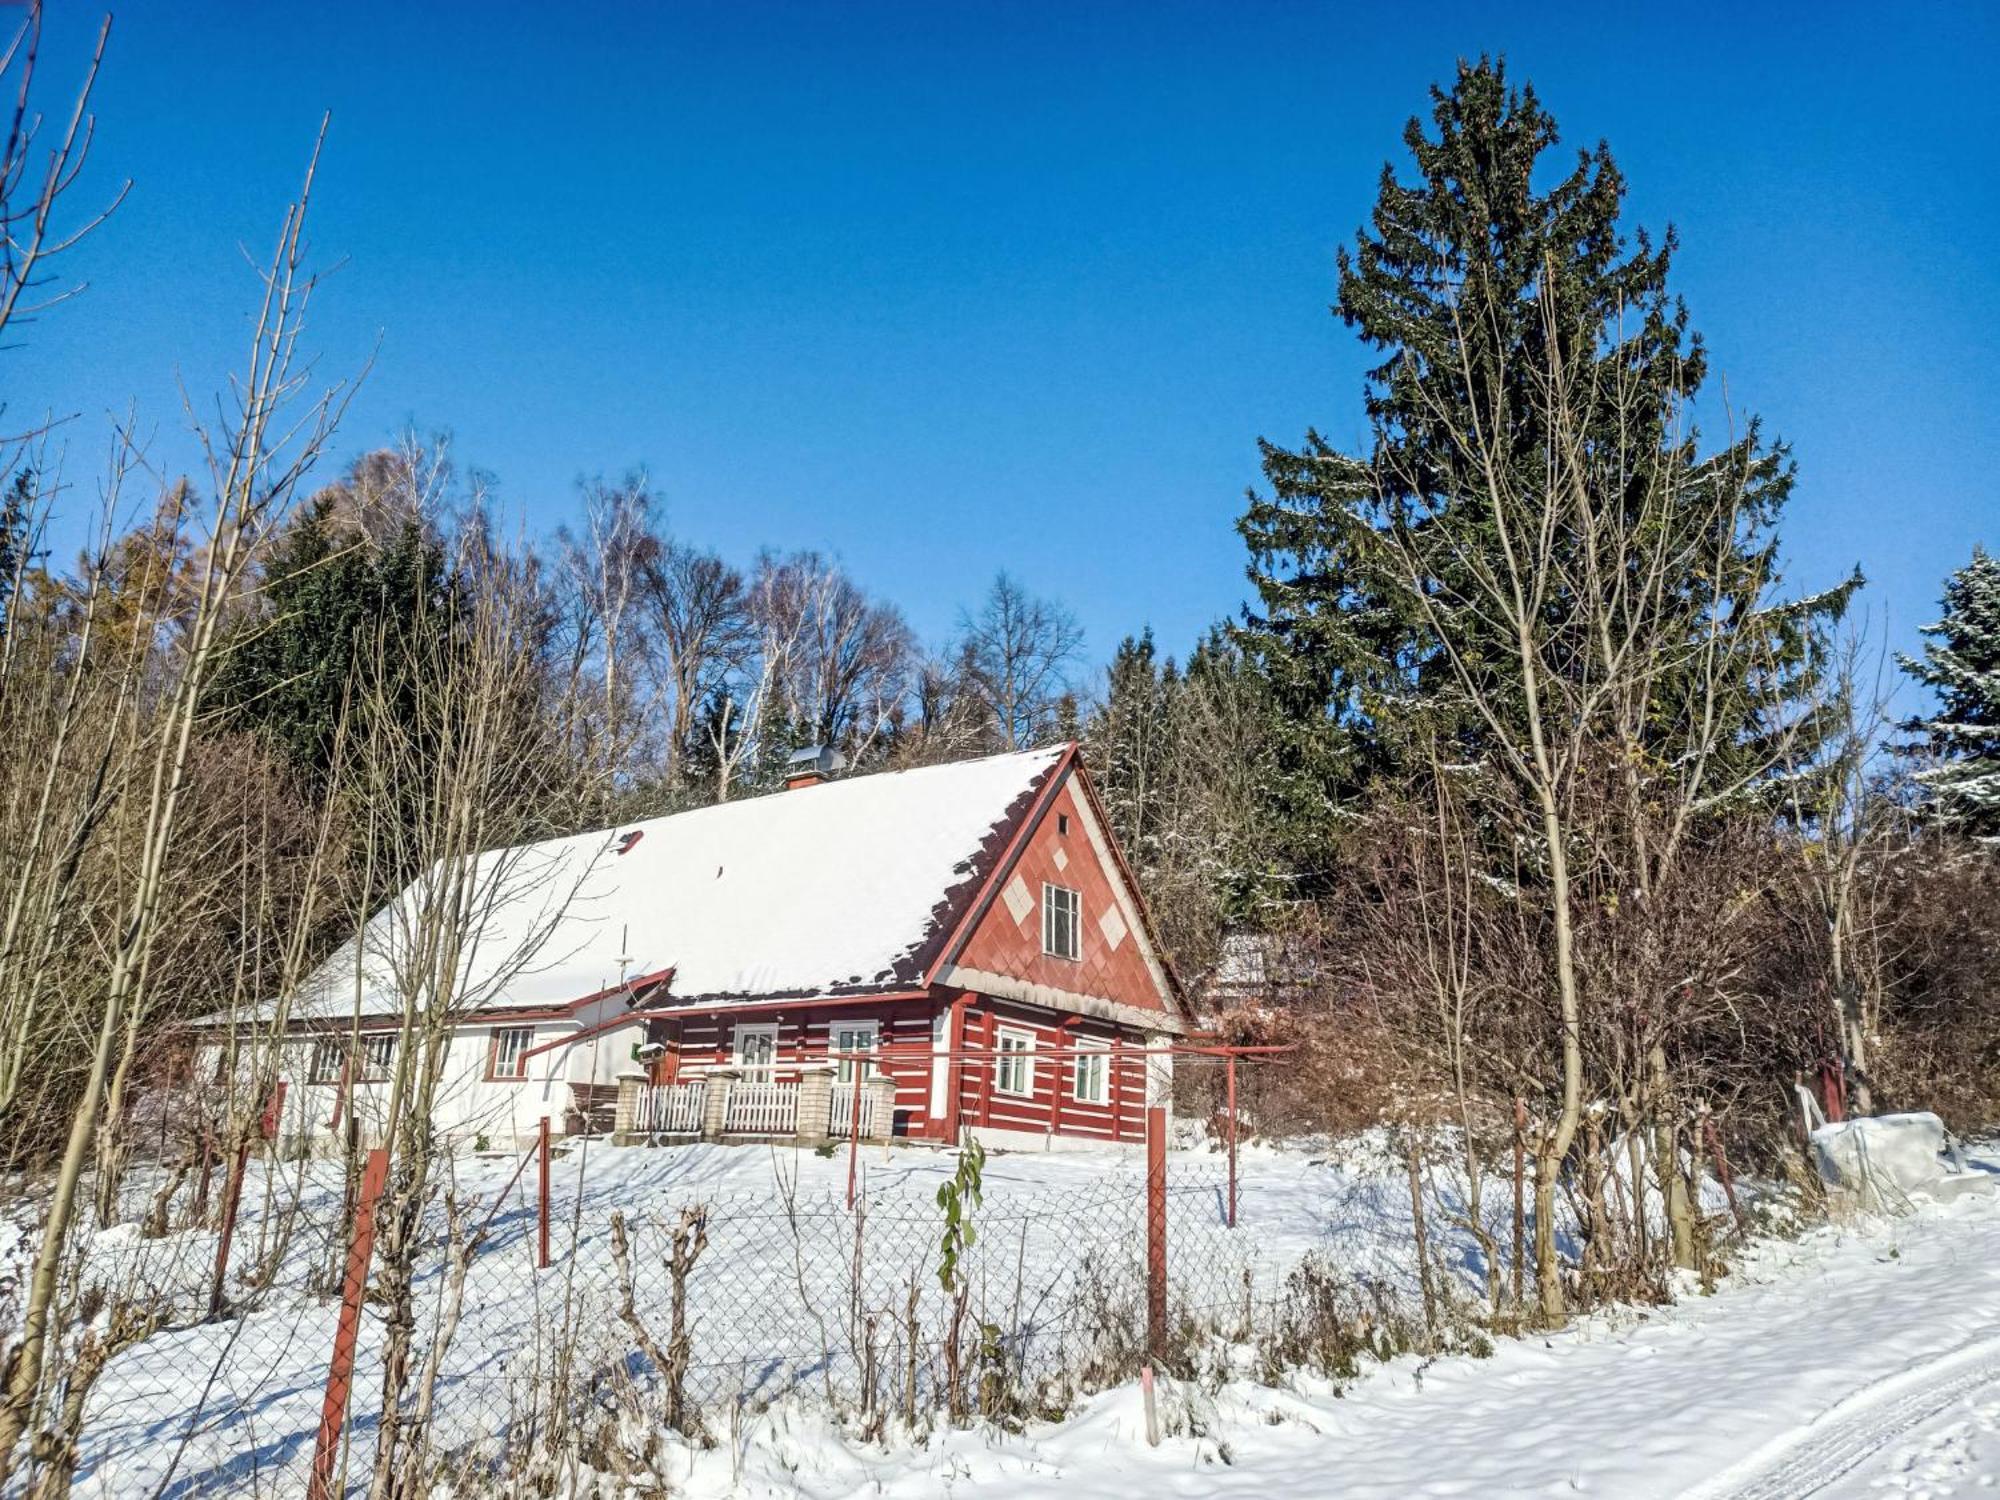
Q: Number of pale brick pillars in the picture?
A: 4